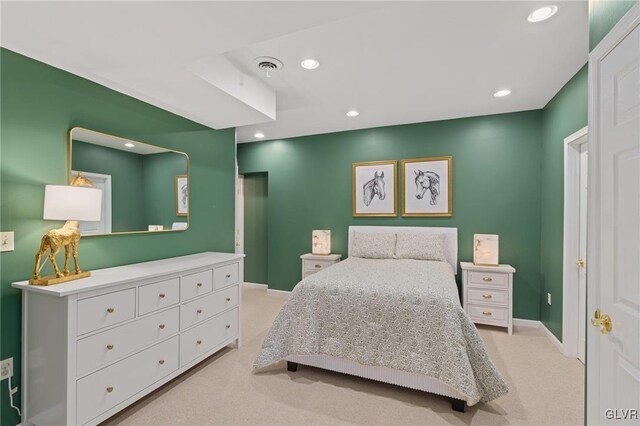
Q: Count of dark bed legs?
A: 2